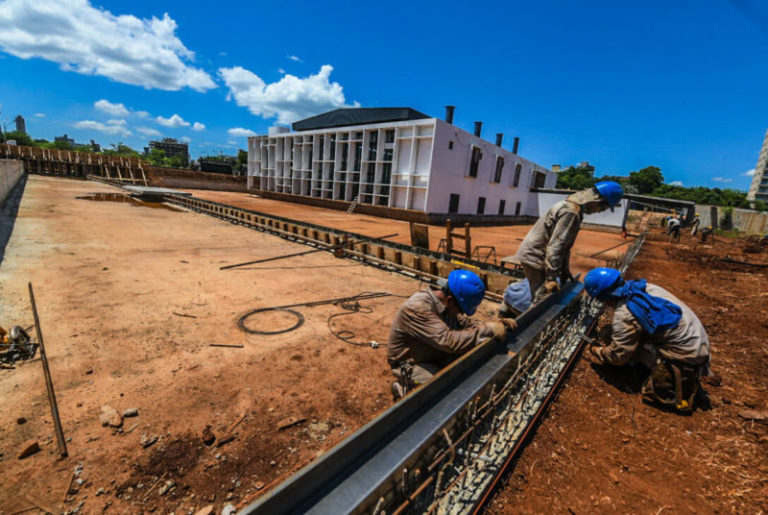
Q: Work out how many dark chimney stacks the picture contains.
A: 4